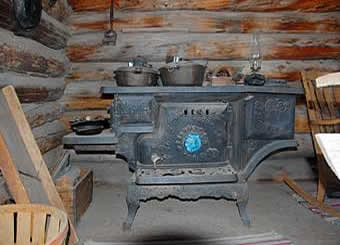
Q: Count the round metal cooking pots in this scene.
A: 2